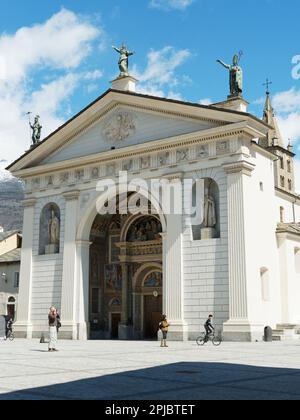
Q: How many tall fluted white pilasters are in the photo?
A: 4